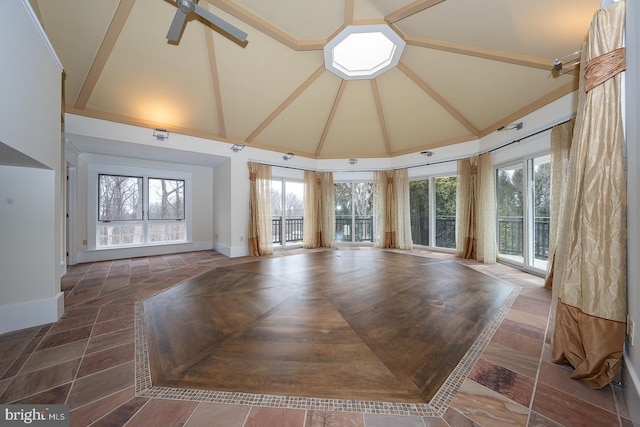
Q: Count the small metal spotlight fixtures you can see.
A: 7